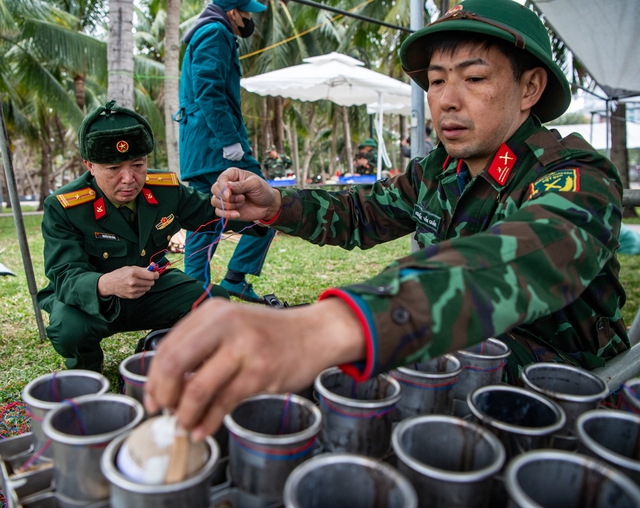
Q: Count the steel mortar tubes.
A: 15